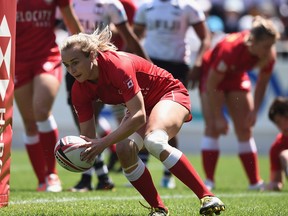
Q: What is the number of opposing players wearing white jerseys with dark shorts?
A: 2